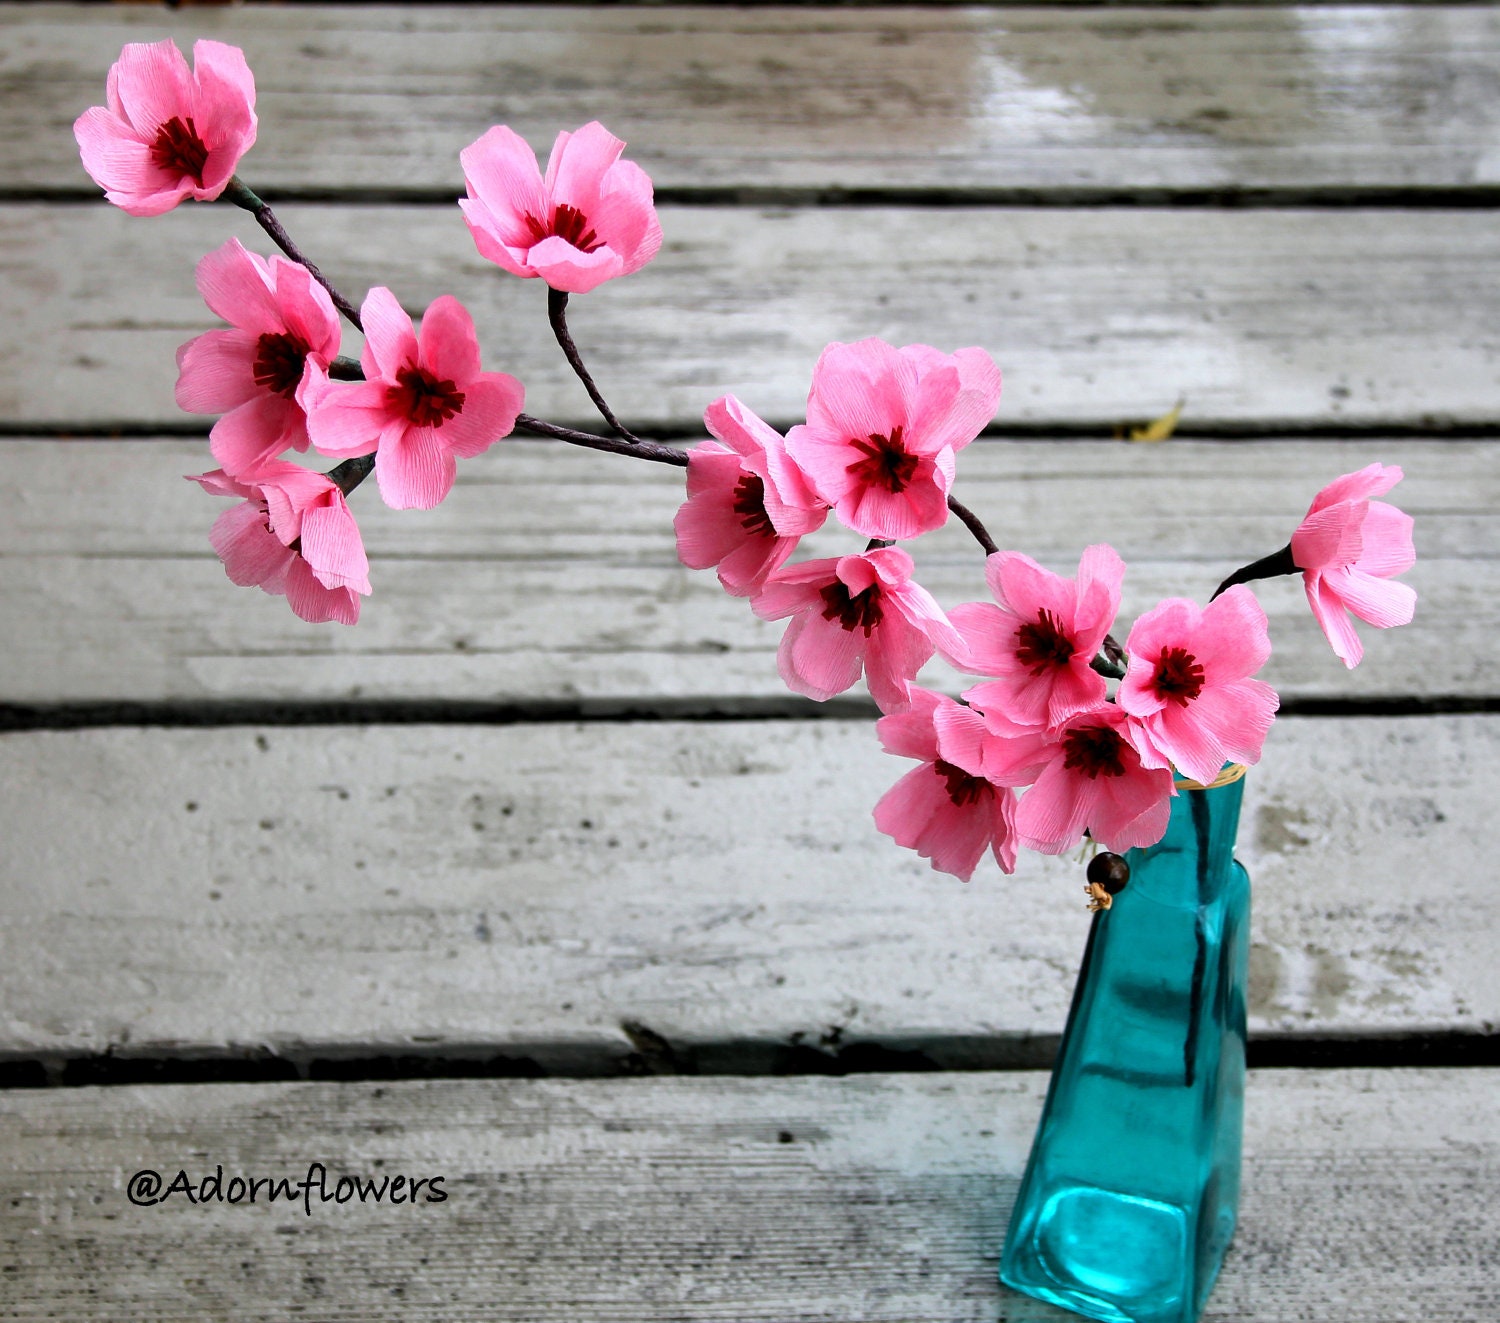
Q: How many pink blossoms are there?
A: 13